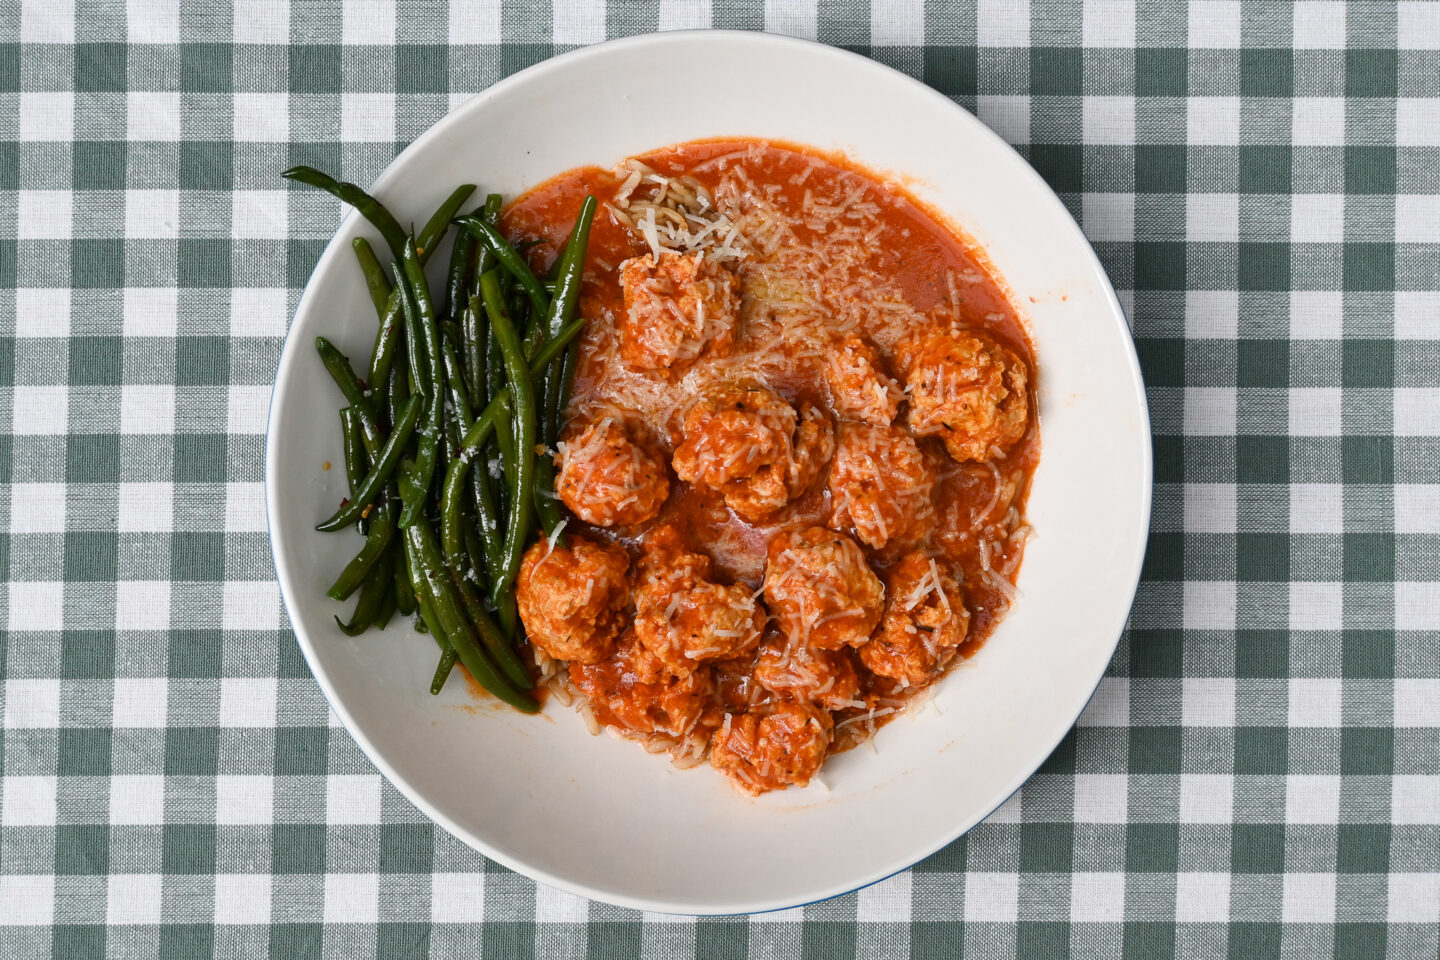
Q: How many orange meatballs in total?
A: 13